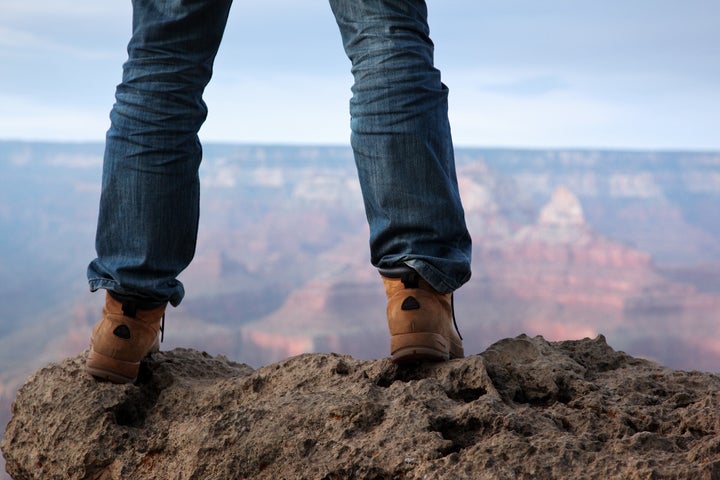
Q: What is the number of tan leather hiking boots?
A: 2